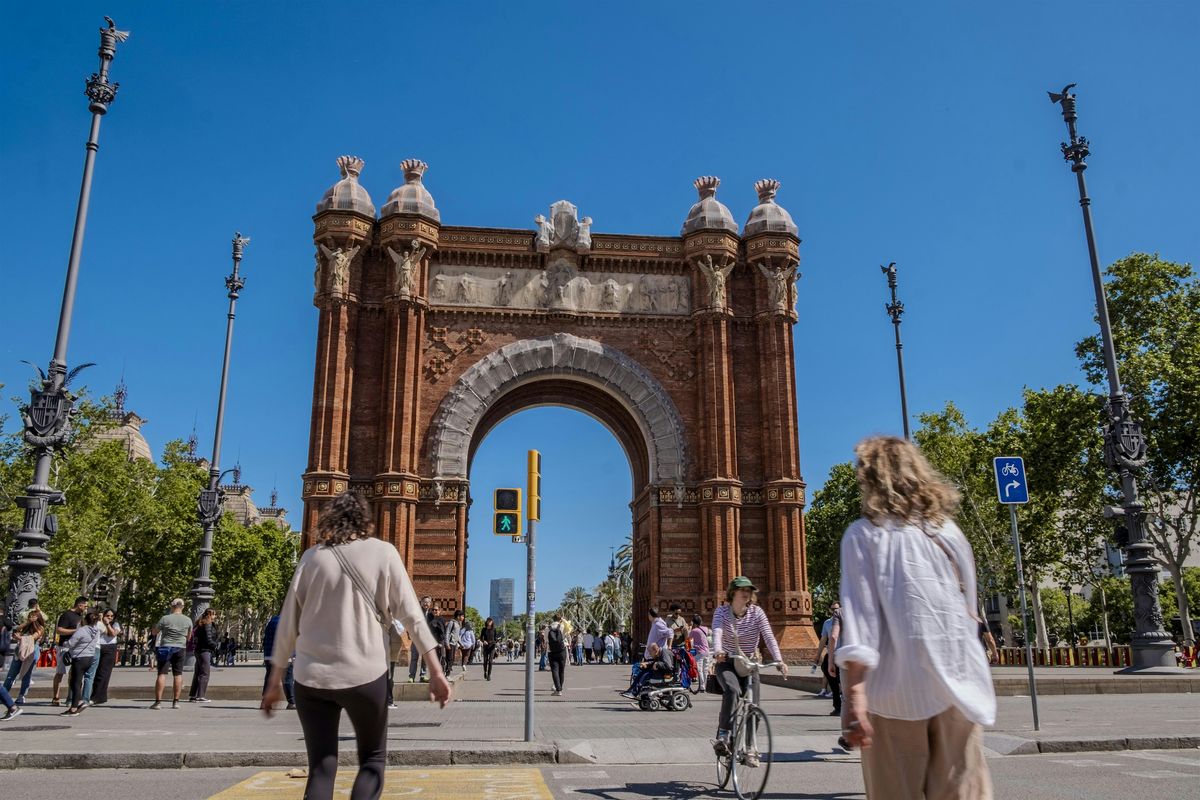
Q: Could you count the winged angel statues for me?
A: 4